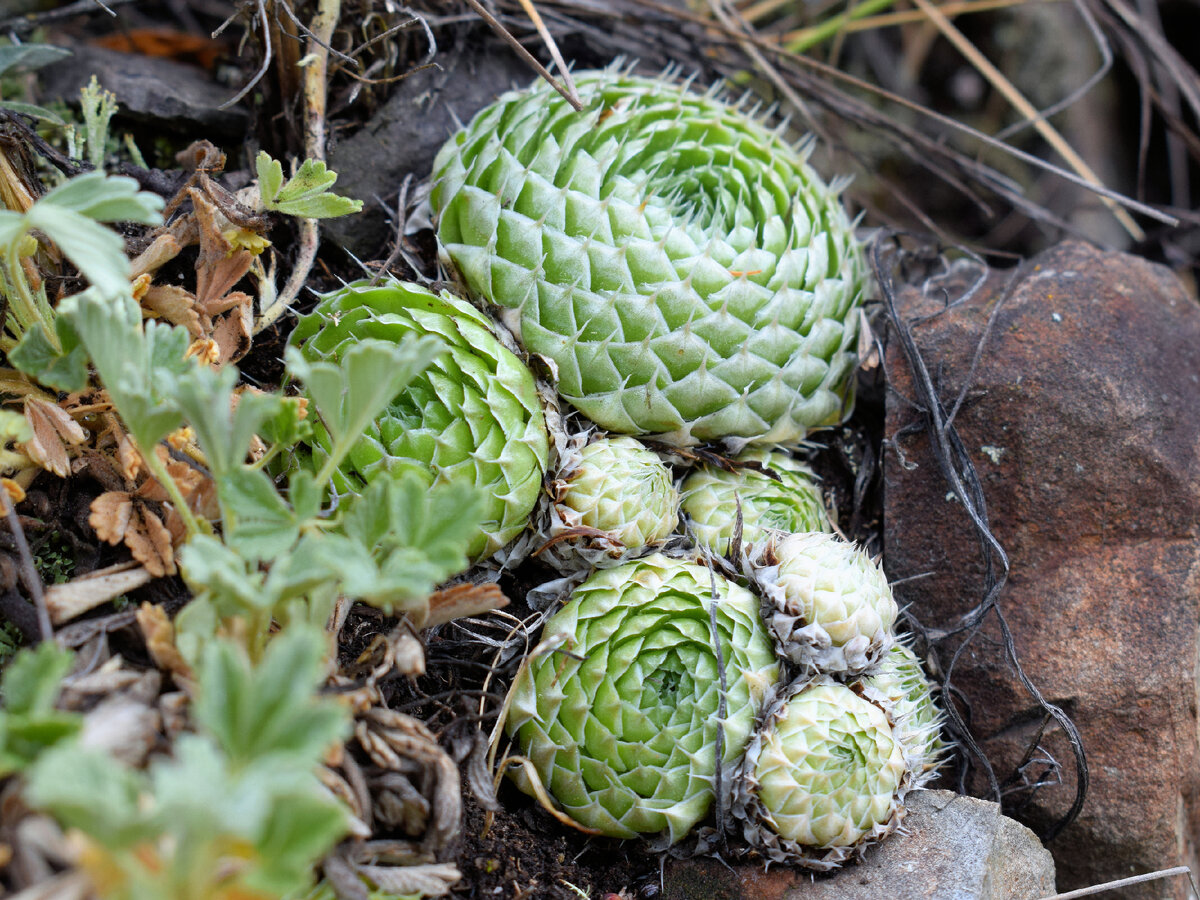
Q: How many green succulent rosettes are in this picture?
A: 8